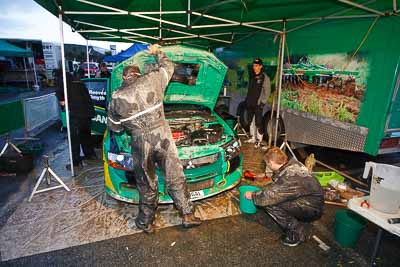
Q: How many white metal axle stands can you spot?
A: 4